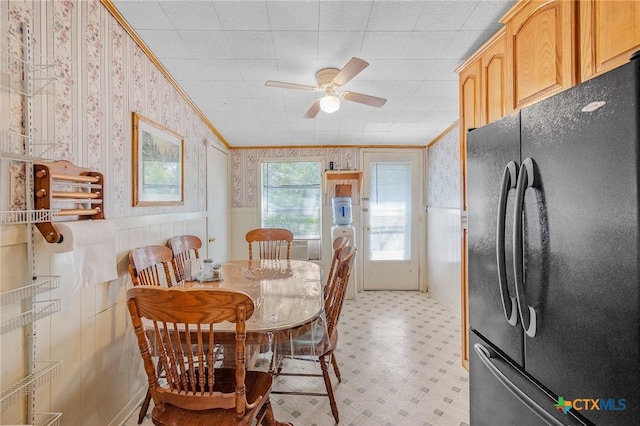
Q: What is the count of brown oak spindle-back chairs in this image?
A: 6